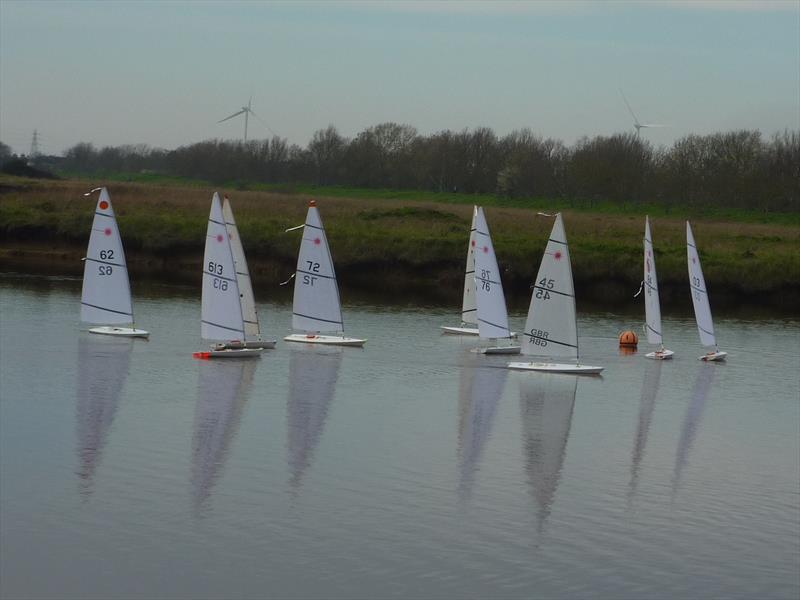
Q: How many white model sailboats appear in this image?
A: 9